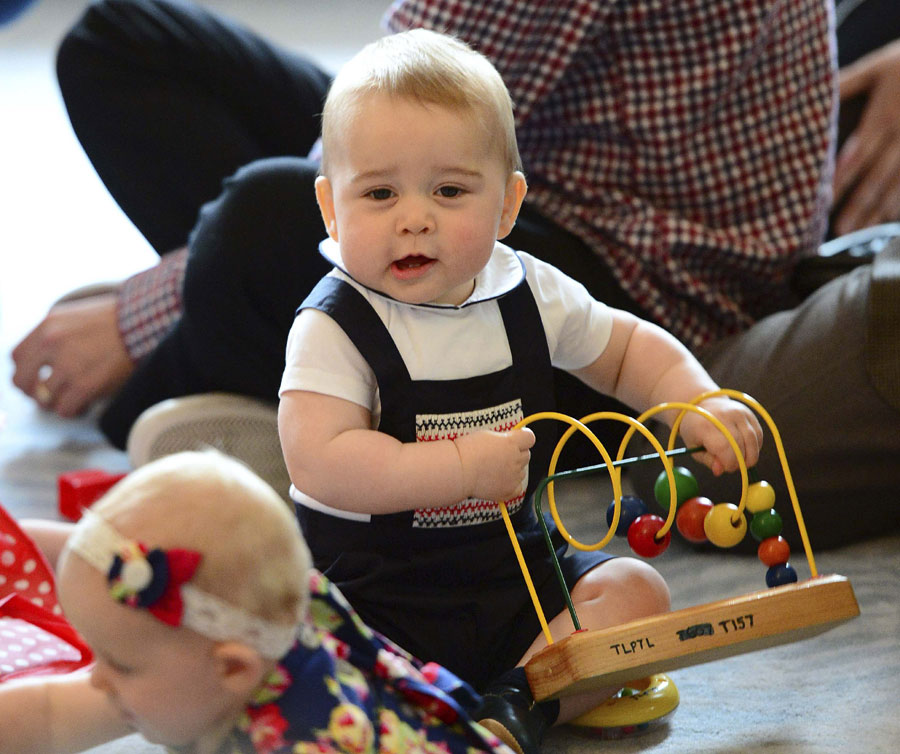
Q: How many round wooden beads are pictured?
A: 9